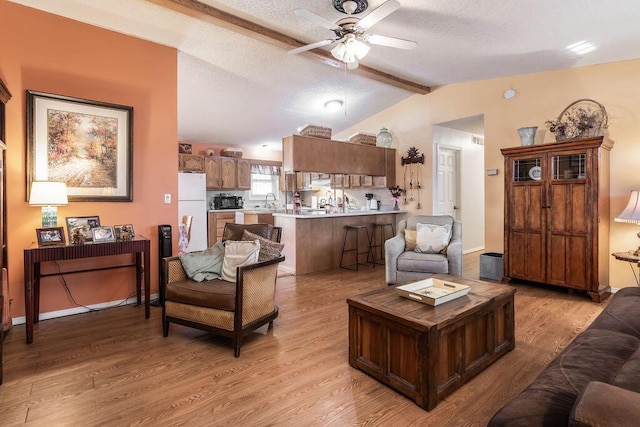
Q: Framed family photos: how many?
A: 4